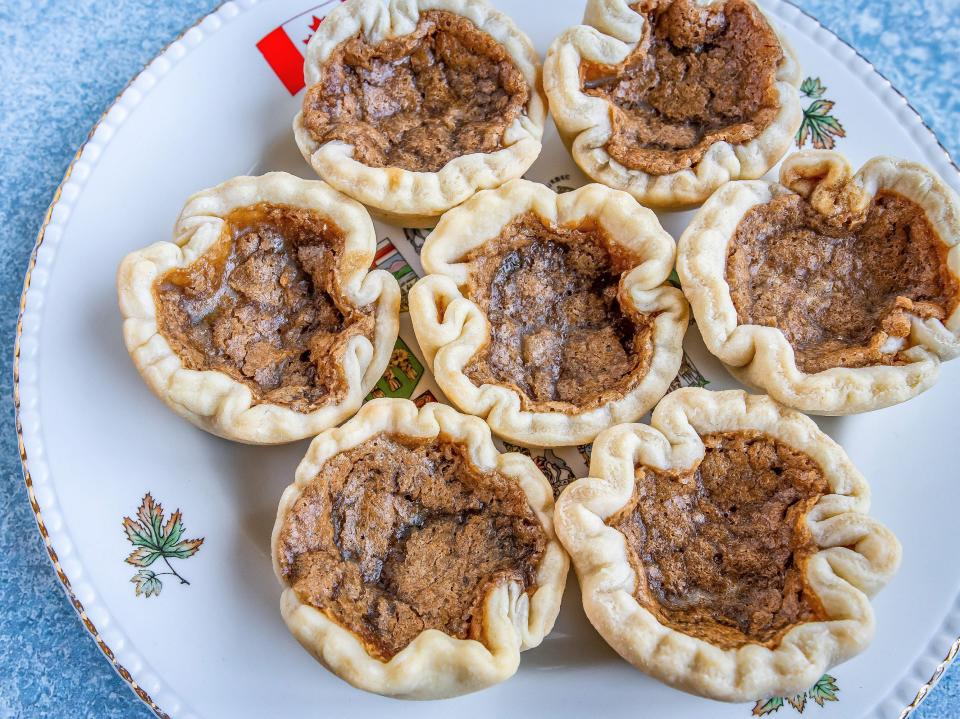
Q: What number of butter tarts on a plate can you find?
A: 7